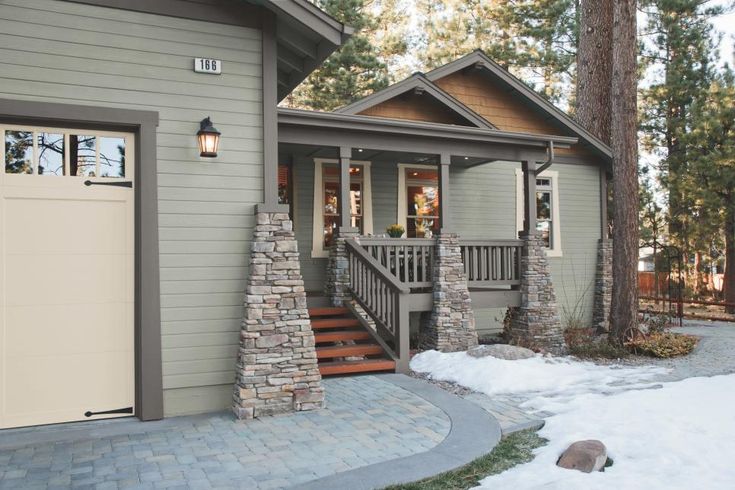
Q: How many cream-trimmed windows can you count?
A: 3